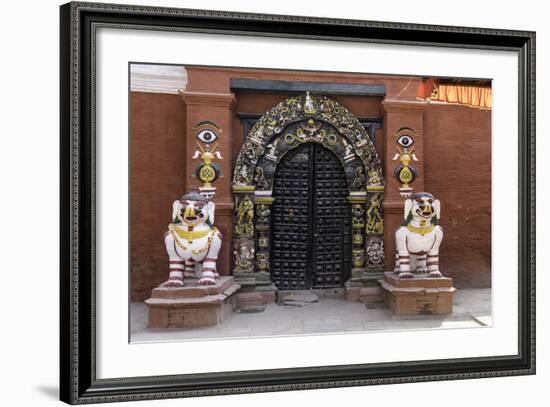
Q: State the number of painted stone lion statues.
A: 2